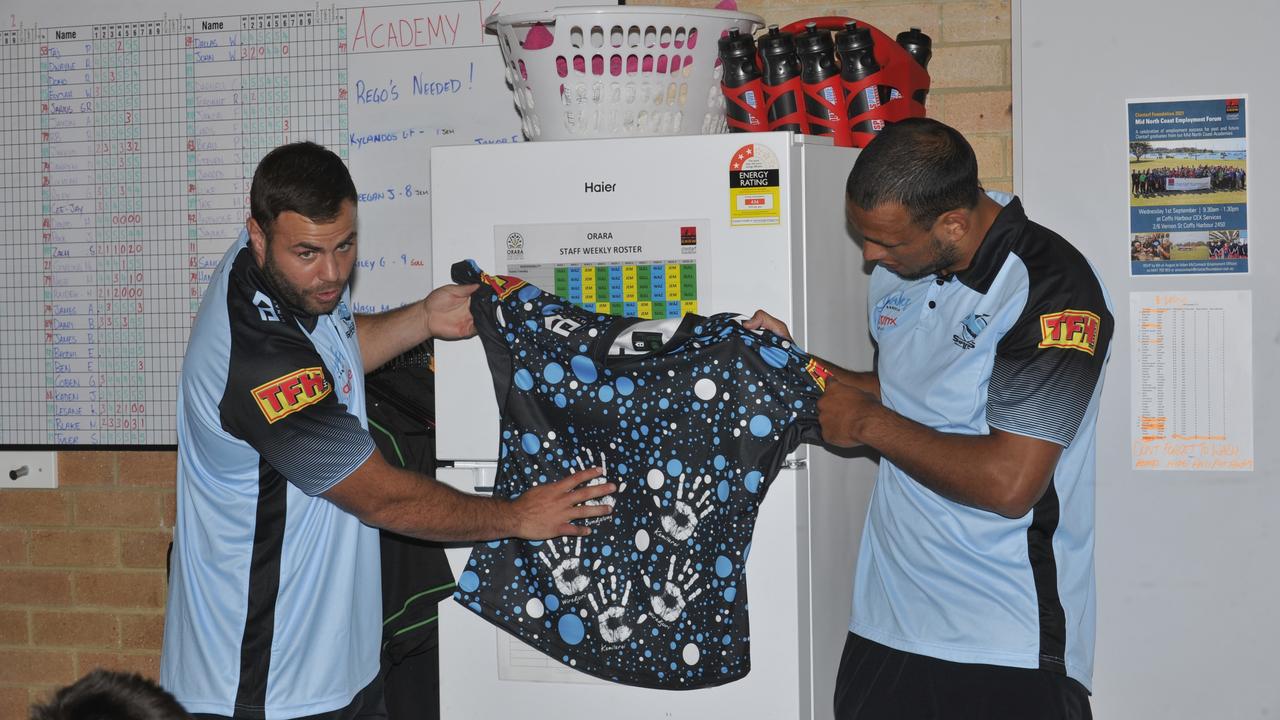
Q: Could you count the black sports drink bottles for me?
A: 5